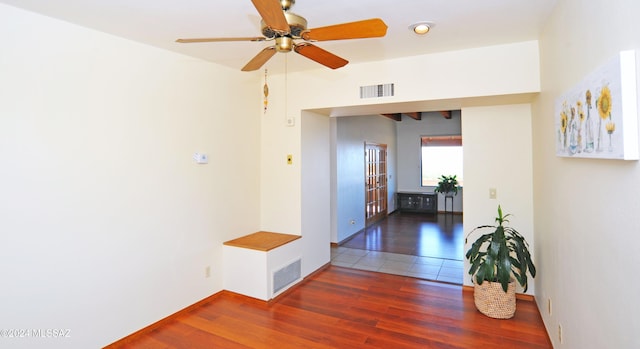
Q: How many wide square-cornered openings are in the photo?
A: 1